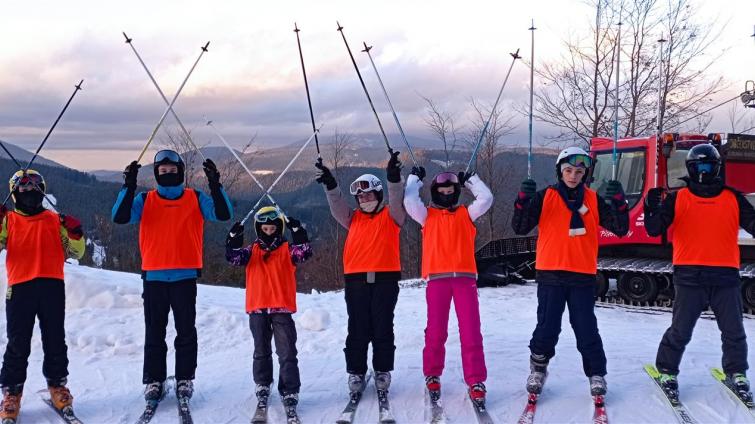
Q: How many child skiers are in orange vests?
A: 7